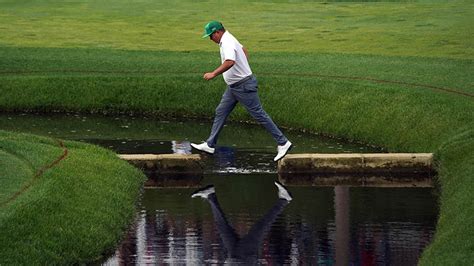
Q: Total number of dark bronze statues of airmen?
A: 0